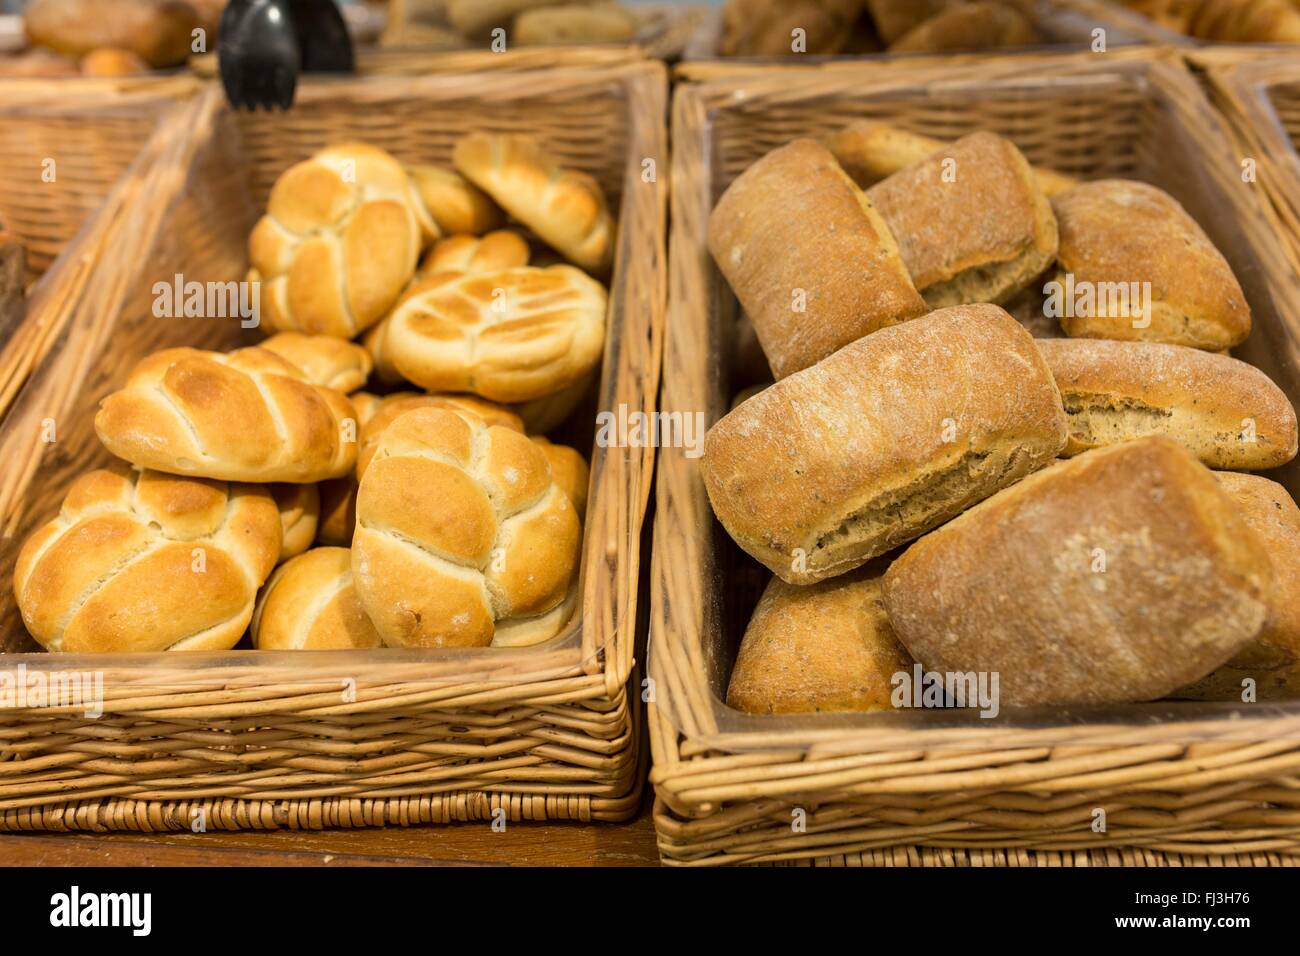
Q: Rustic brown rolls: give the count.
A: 9